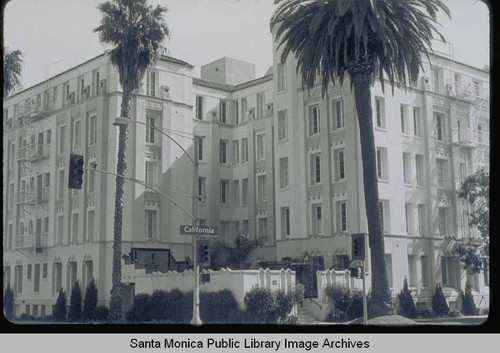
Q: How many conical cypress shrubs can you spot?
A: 7